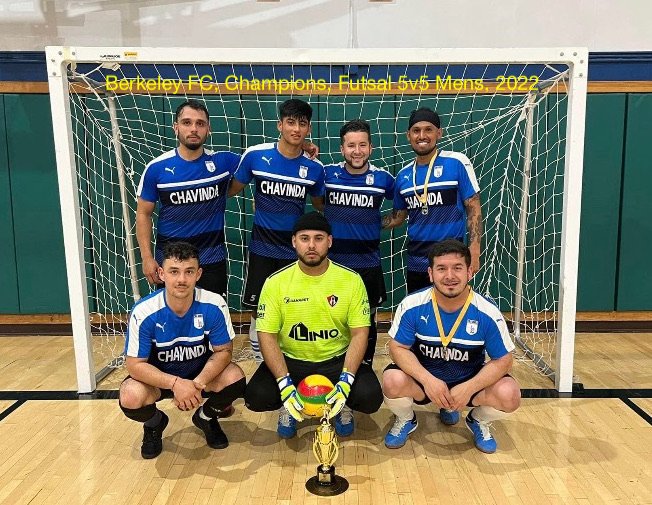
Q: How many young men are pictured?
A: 7